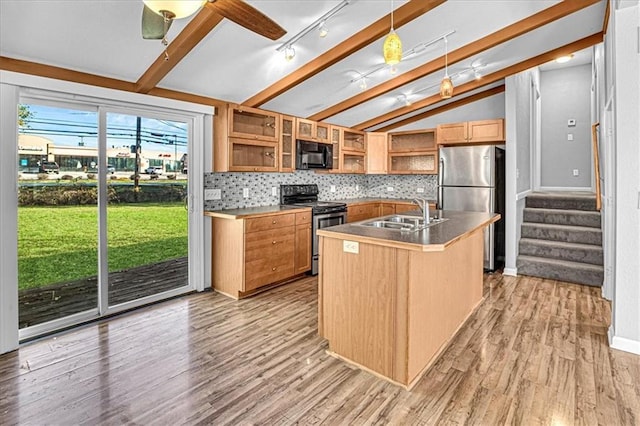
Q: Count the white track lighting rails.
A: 3